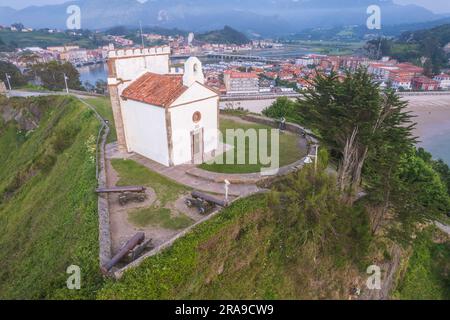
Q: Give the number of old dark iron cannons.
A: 3